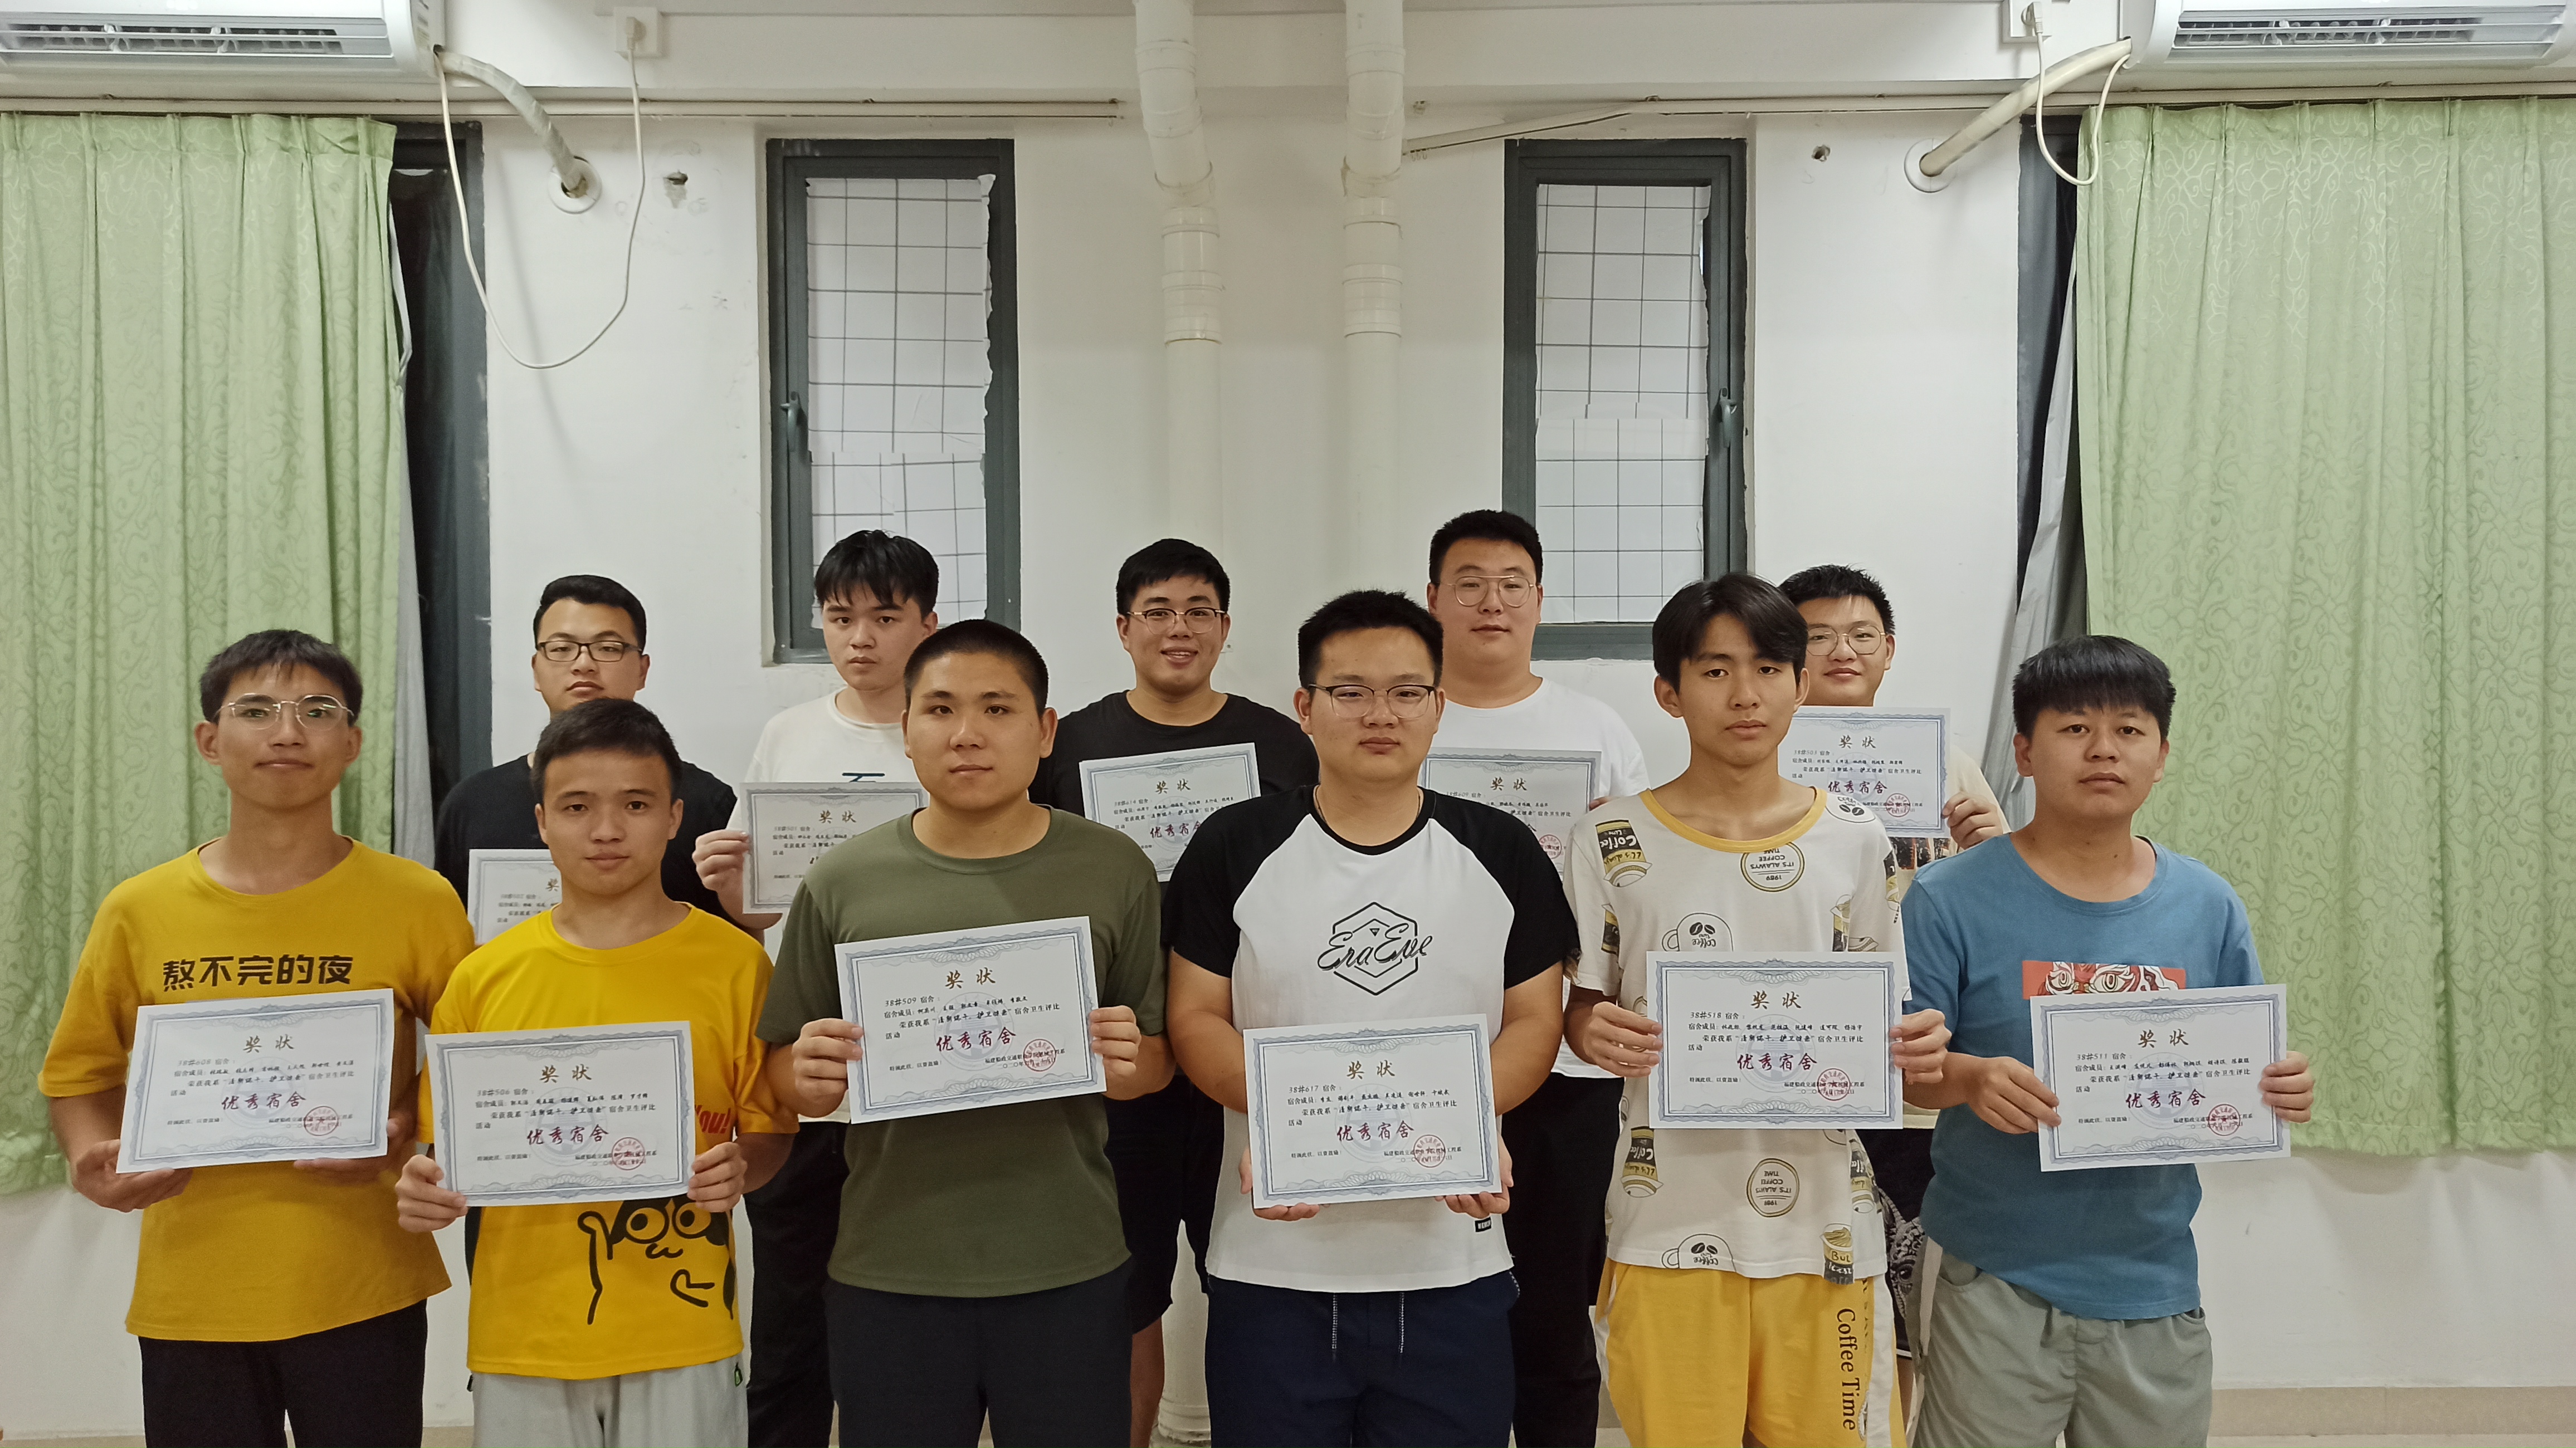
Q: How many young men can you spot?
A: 11